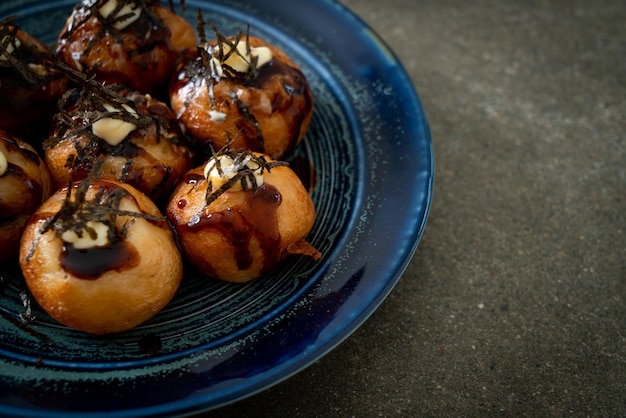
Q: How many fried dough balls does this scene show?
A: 7